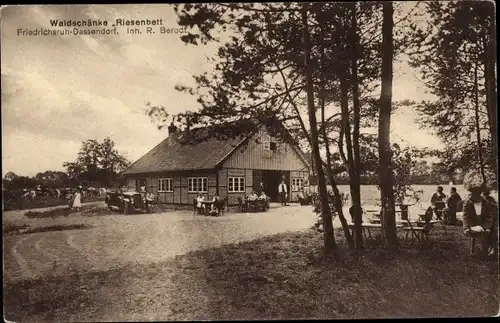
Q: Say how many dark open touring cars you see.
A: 1